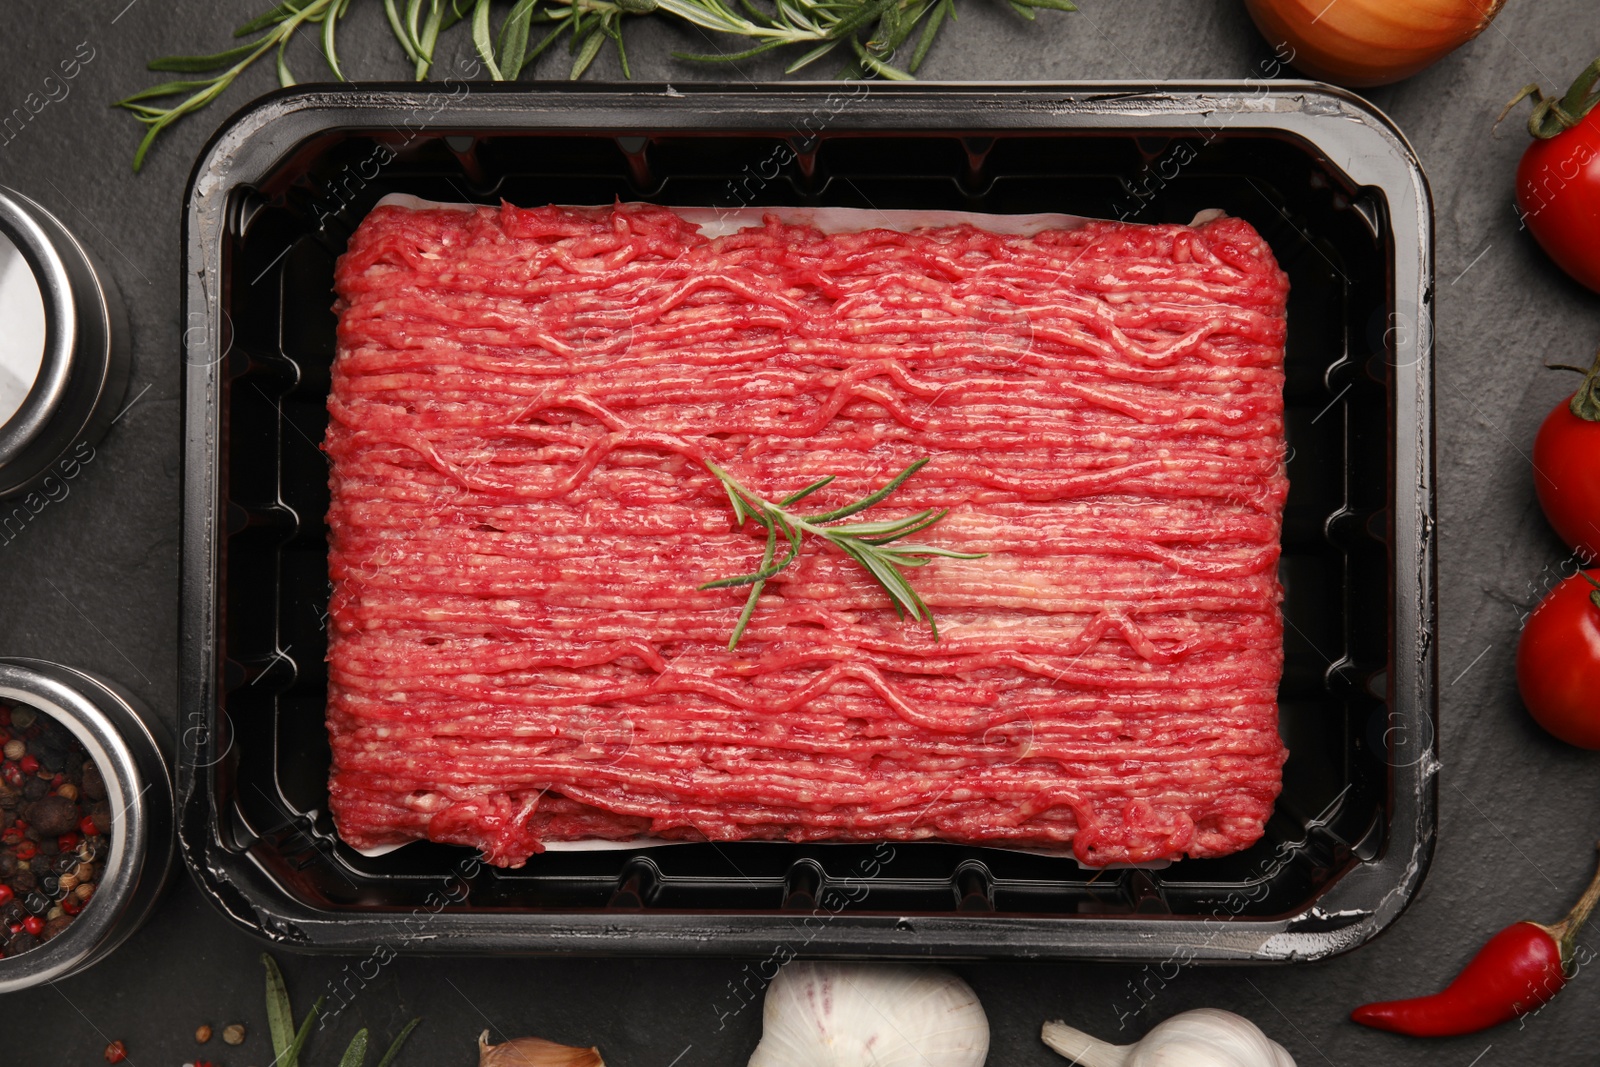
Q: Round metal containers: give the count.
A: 2